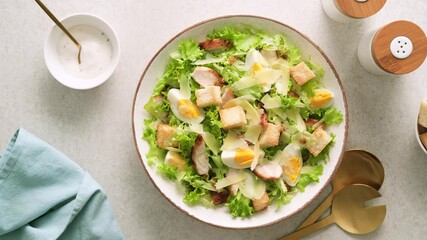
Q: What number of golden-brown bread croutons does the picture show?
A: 7